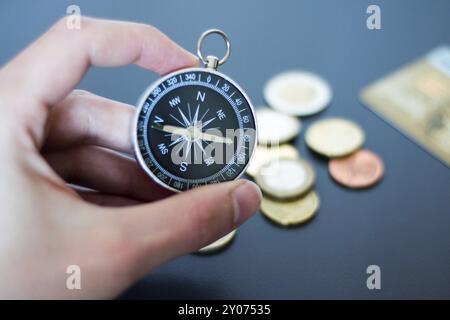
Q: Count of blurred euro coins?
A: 8